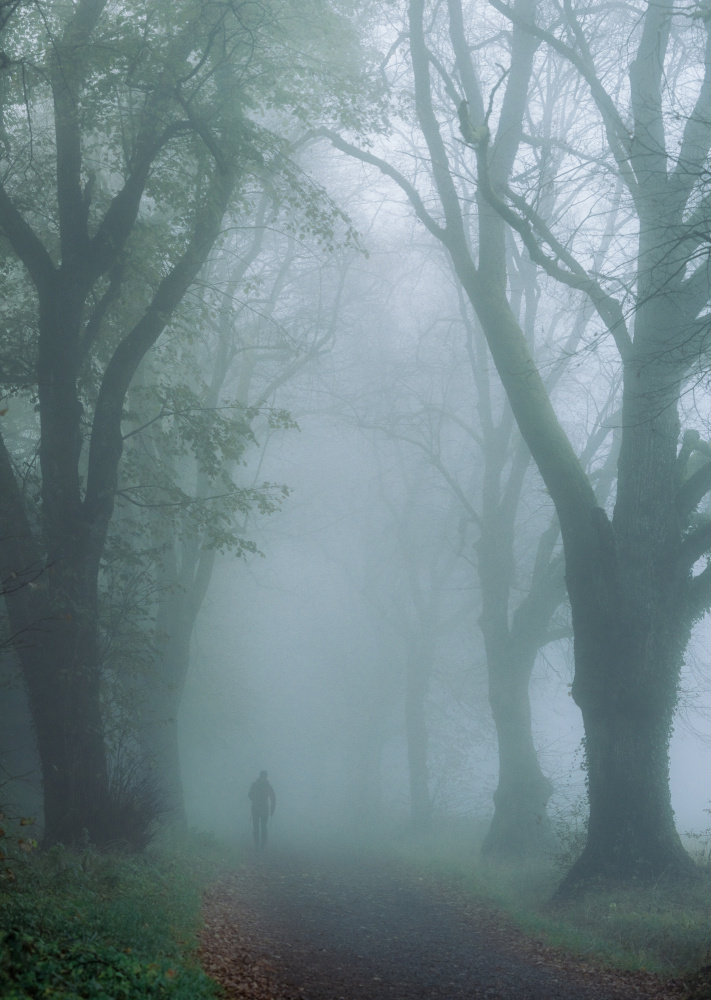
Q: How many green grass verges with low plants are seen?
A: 2